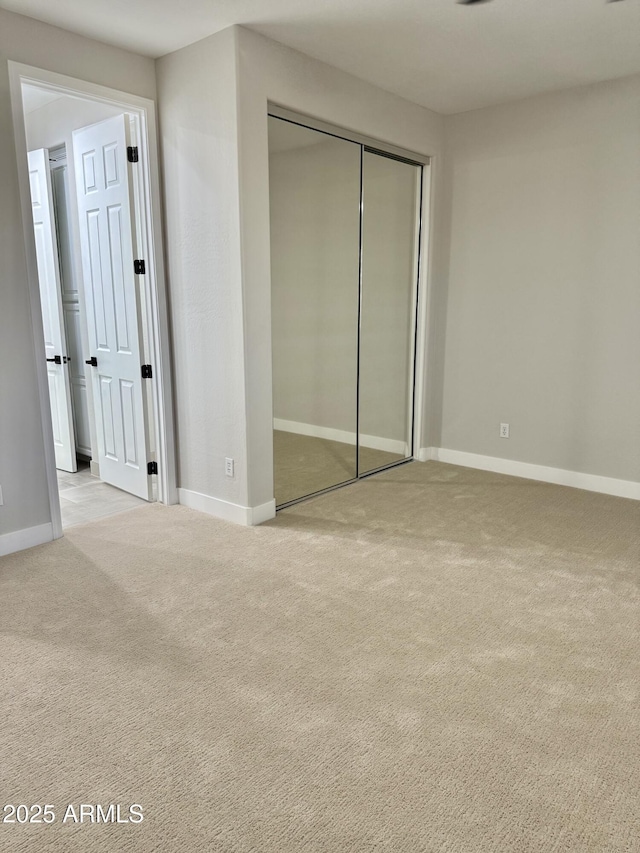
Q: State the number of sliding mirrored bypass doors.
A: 2